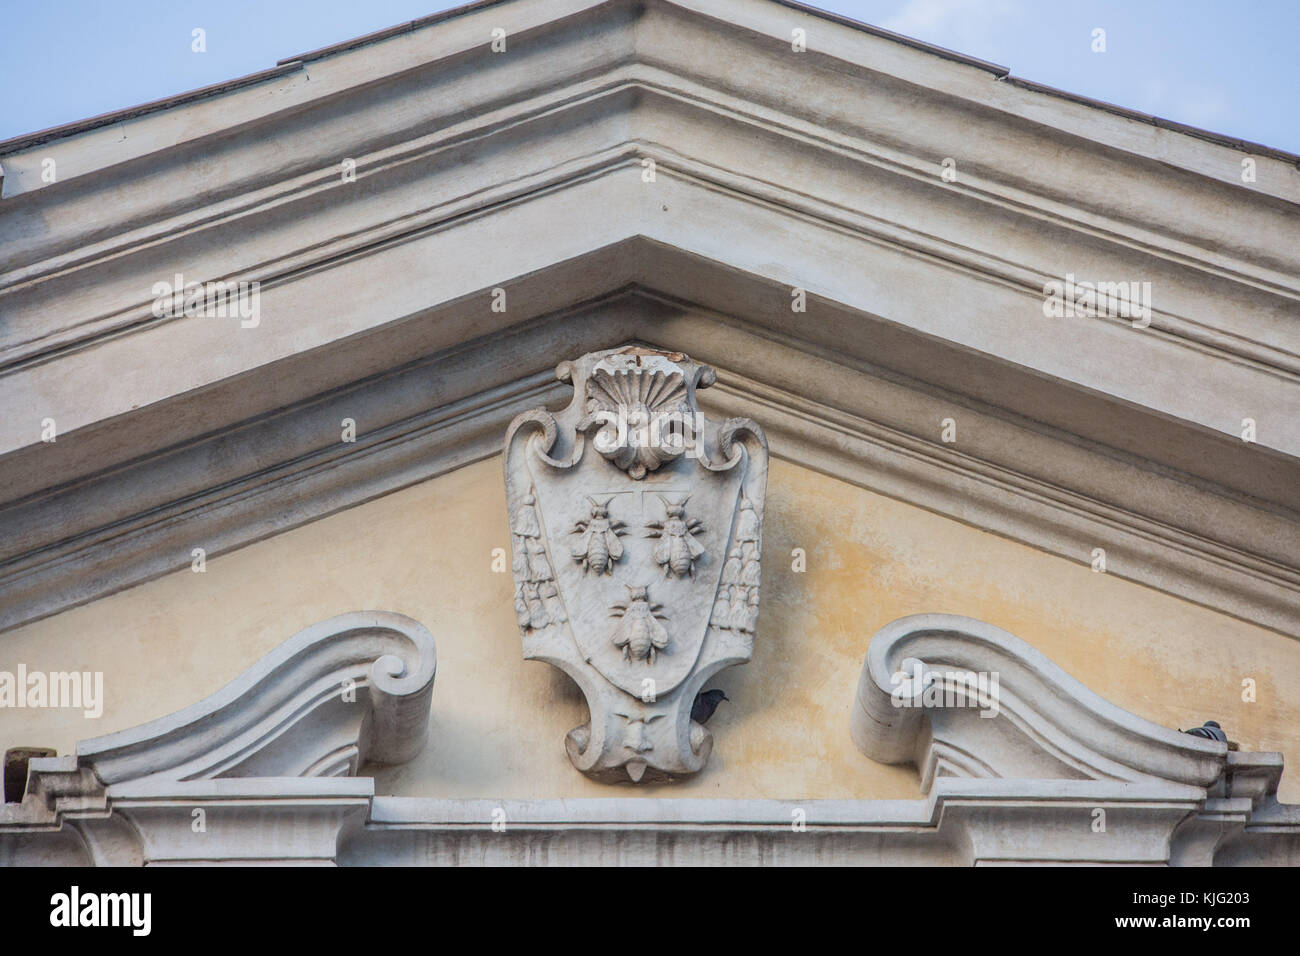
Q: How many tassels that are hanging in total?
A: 12